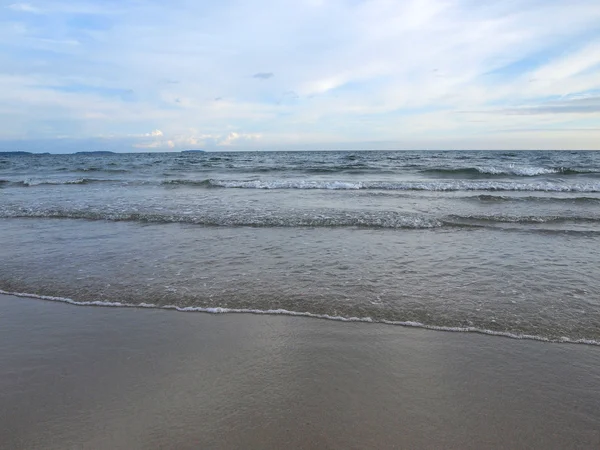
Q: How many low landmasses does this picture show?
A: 3